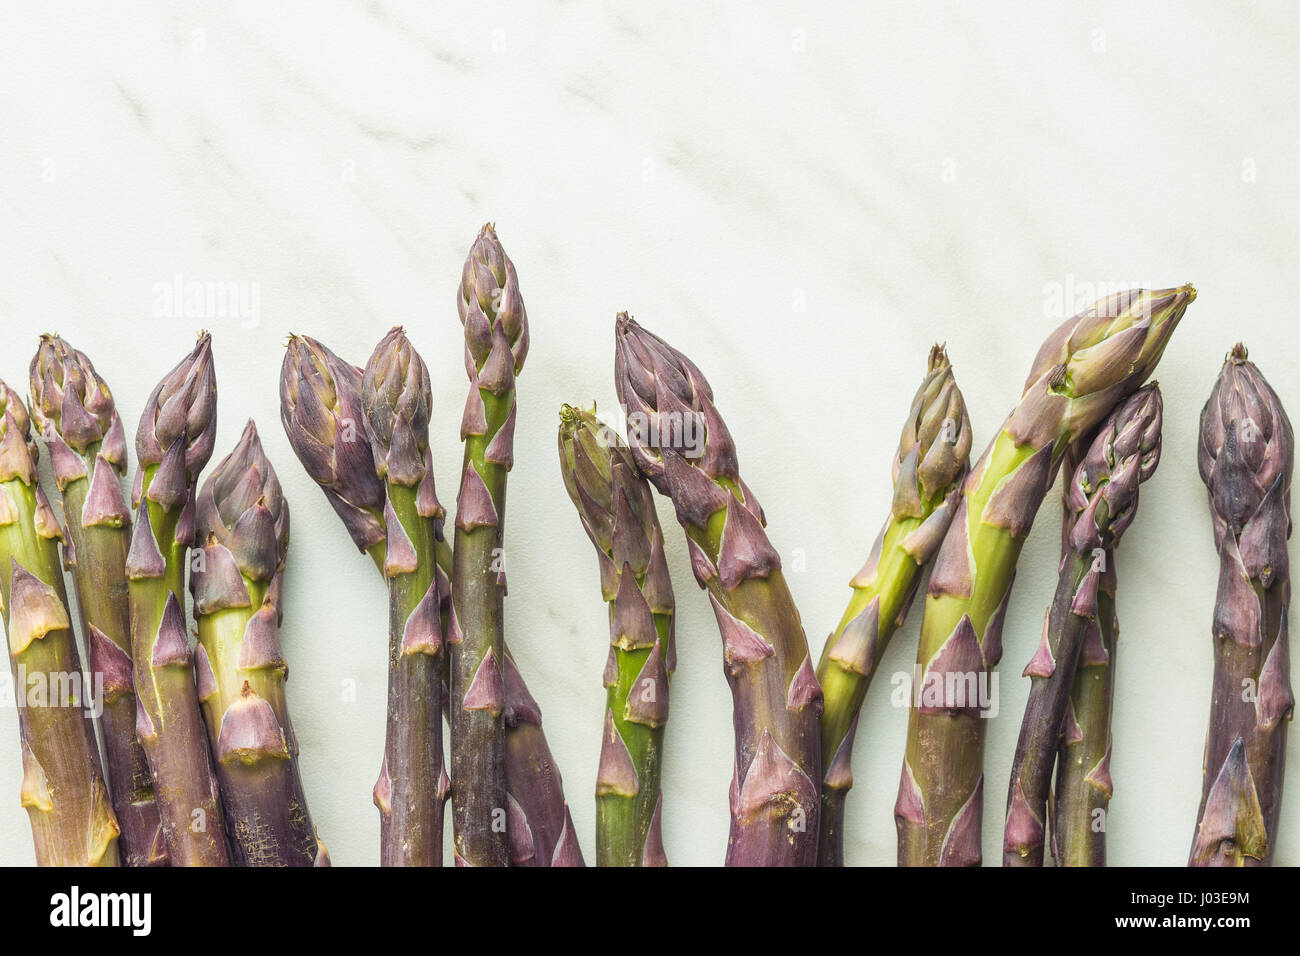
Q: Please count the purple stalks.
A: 14